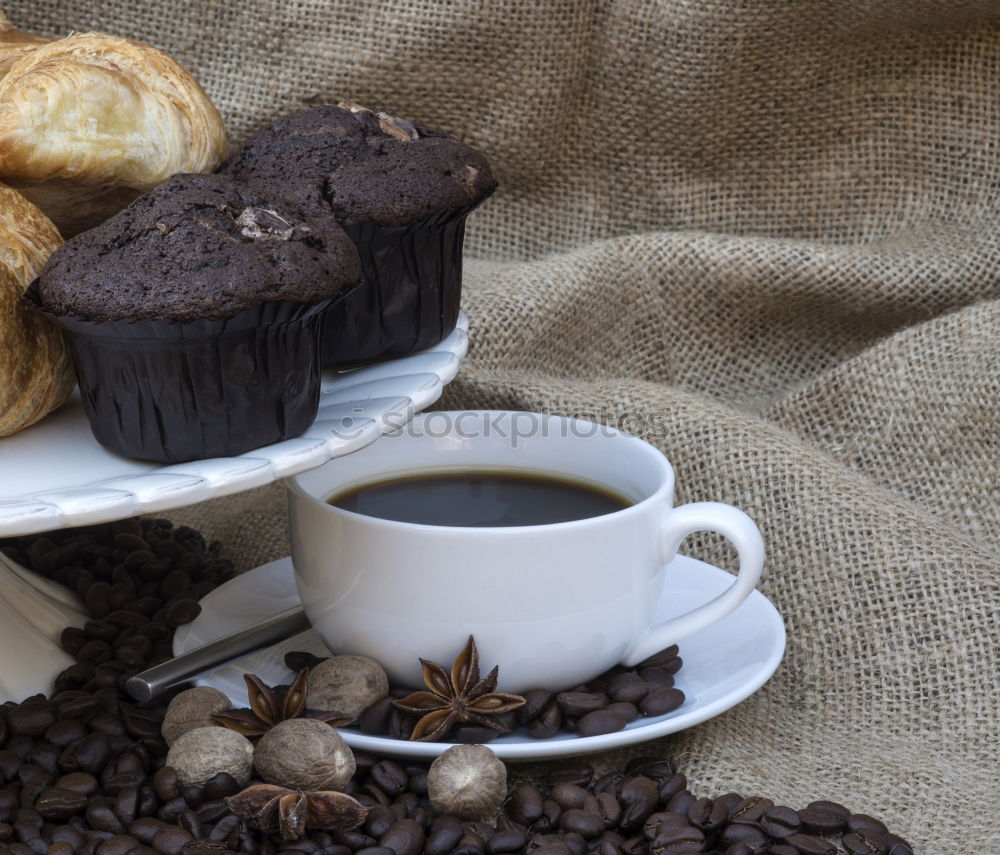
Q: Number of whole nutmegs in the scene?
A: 5